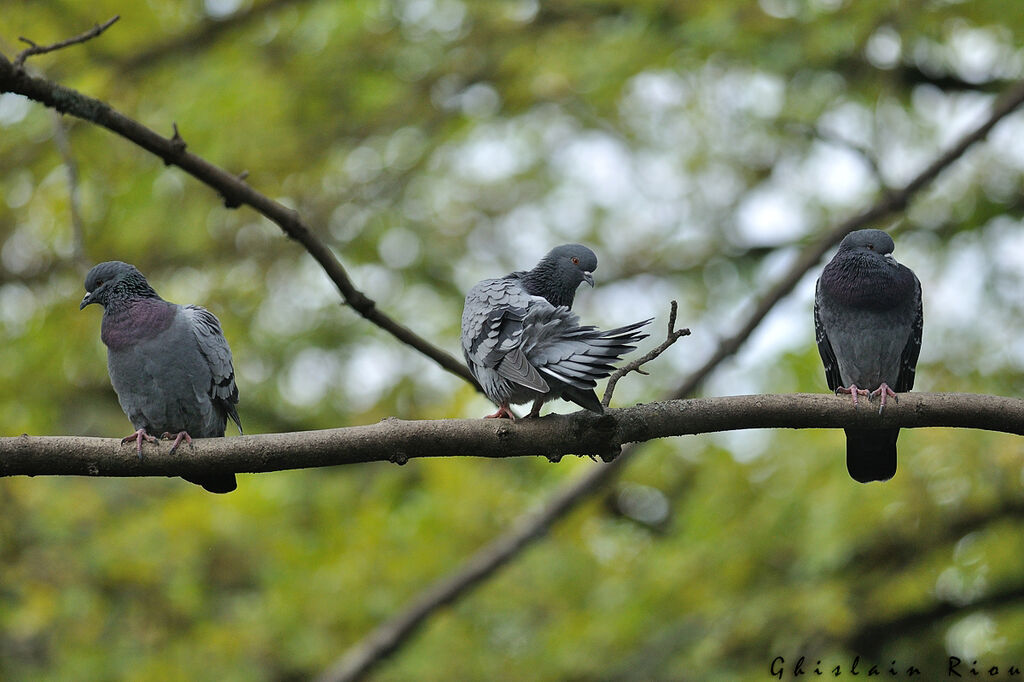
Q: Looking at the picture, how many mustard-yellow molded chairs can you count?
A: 0